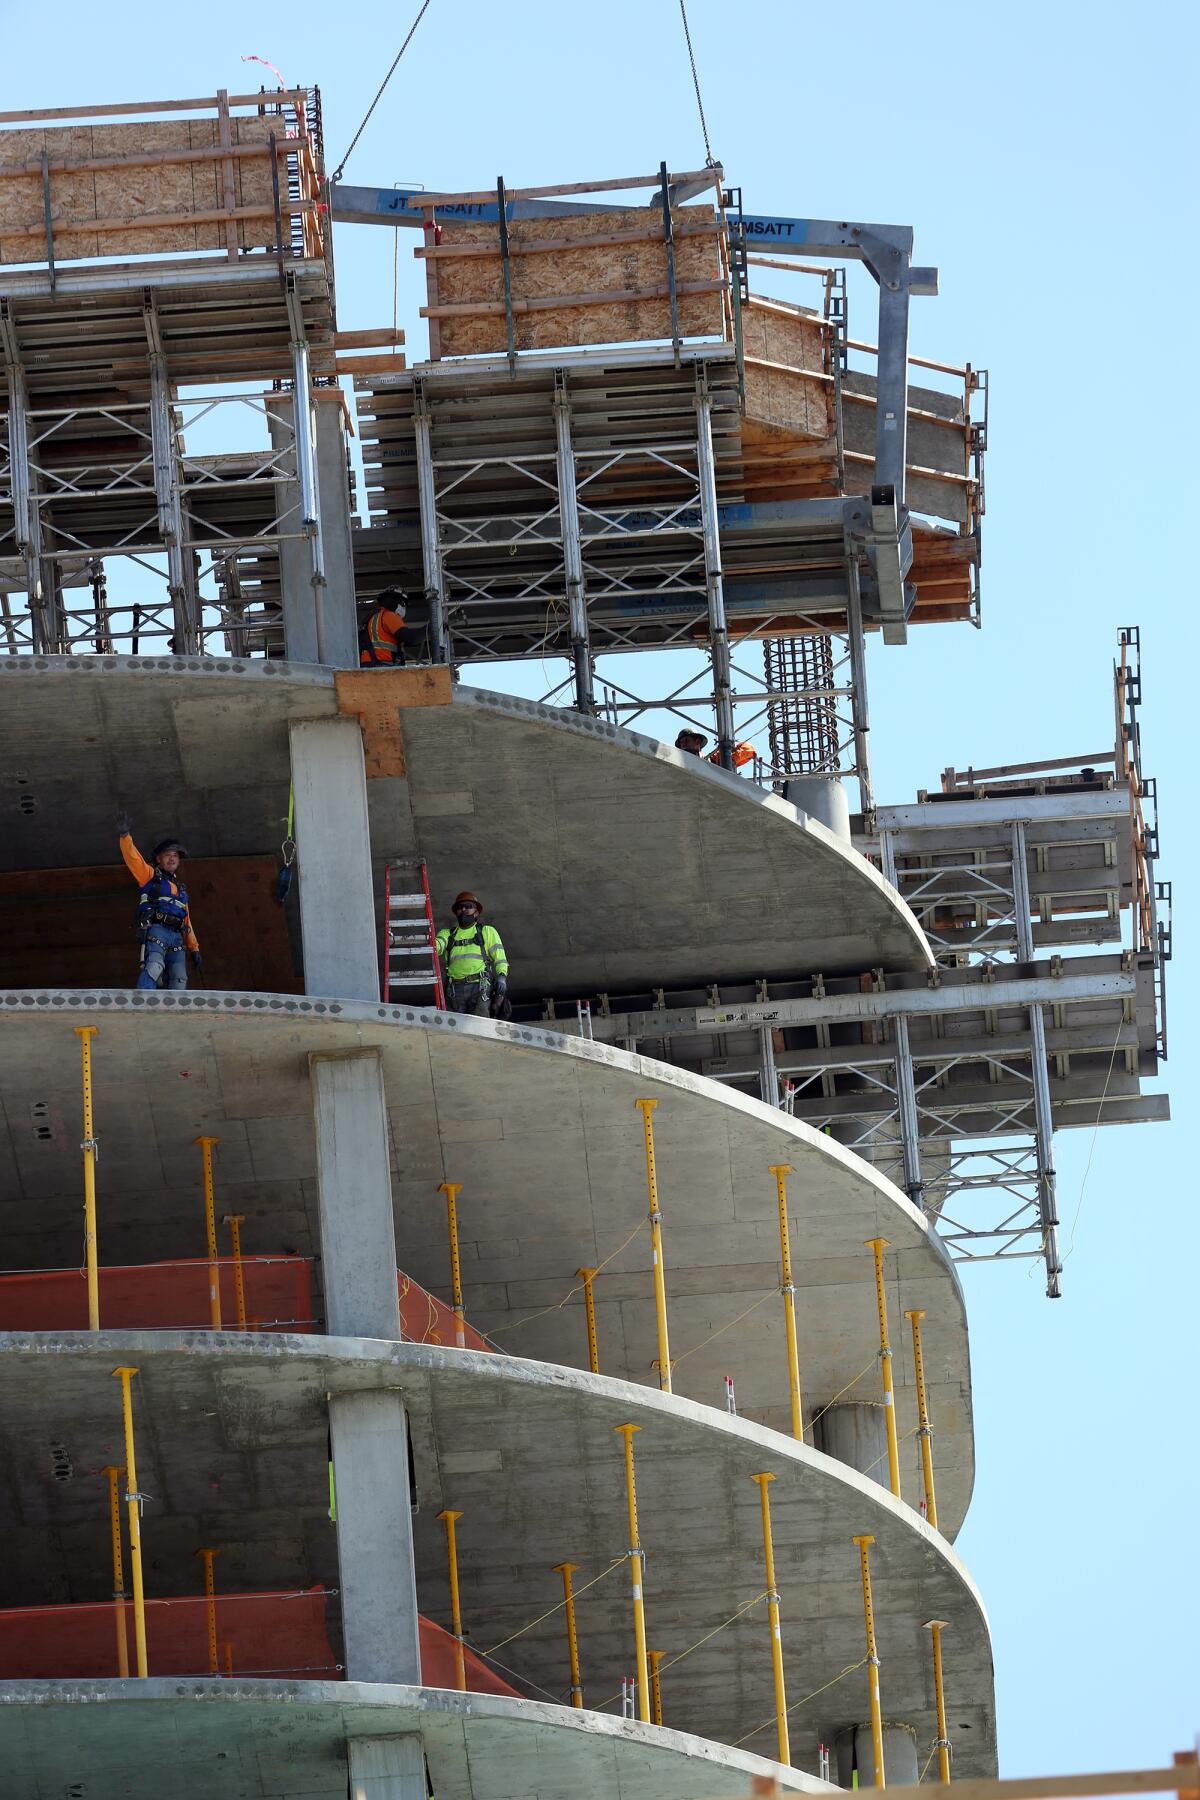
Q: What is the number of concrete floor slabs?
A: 4